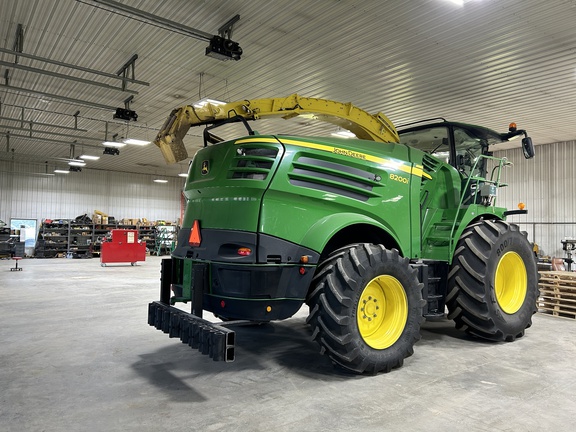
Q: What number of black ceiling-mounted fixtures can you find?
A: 4